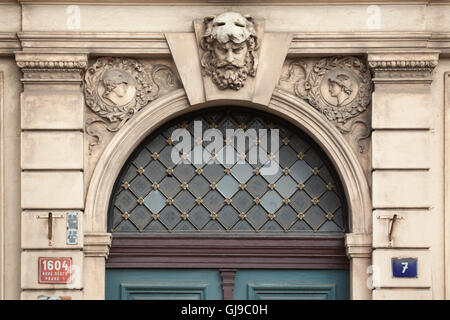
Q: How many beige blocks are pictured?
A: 12